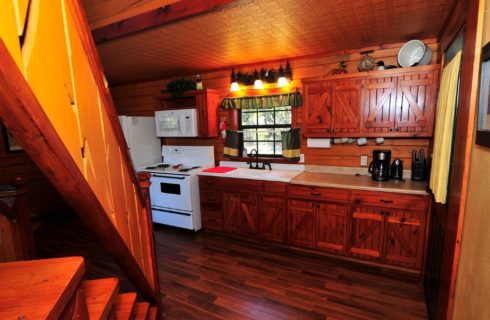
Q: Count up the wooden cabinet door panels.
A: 11